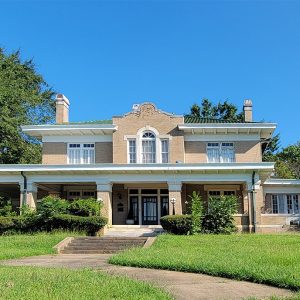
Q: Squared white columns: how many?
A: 4